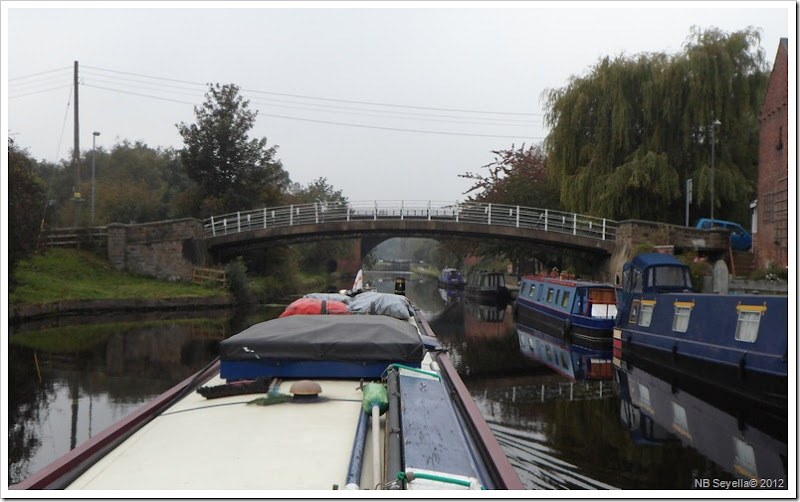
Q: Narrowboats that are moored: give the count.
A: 4